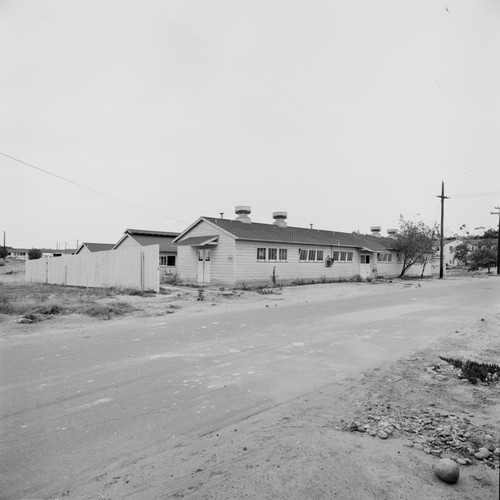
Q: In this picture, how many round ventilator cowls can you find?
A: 4